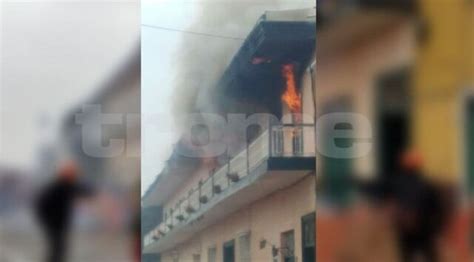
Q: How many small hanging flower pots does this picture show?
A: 8